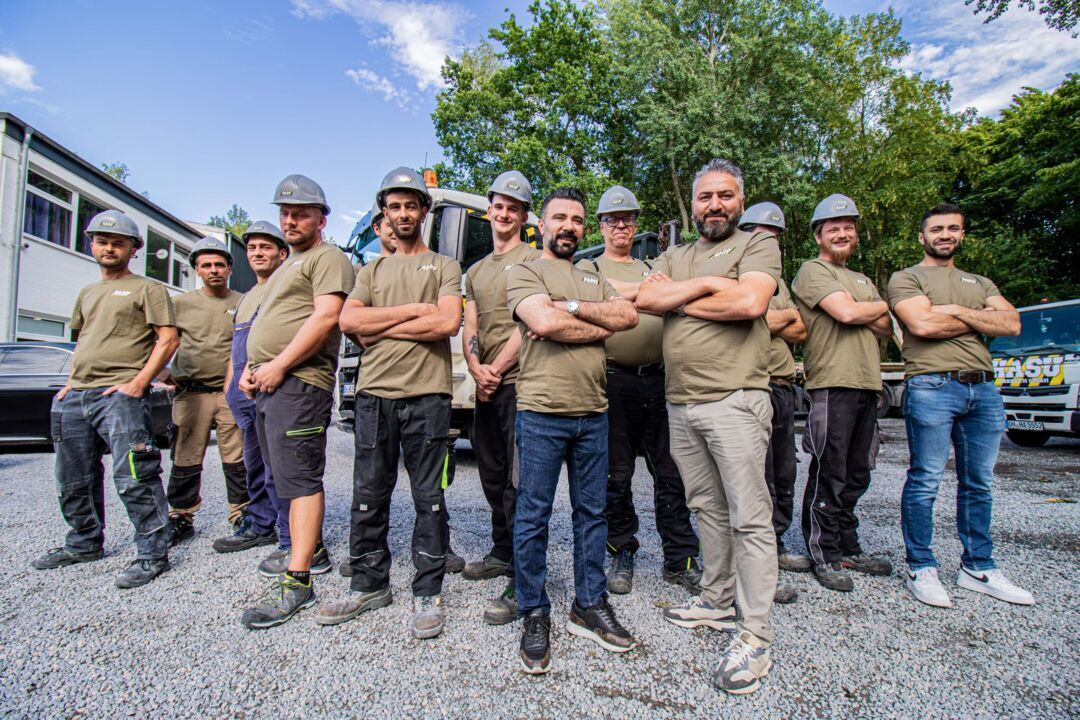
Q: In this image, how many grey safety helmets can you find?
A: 10